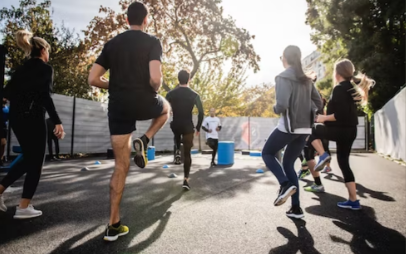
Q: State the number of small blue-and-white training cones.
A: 5